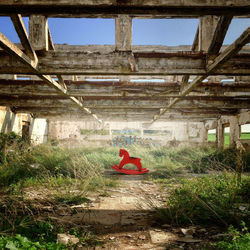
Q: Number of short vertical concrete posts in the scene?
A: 3